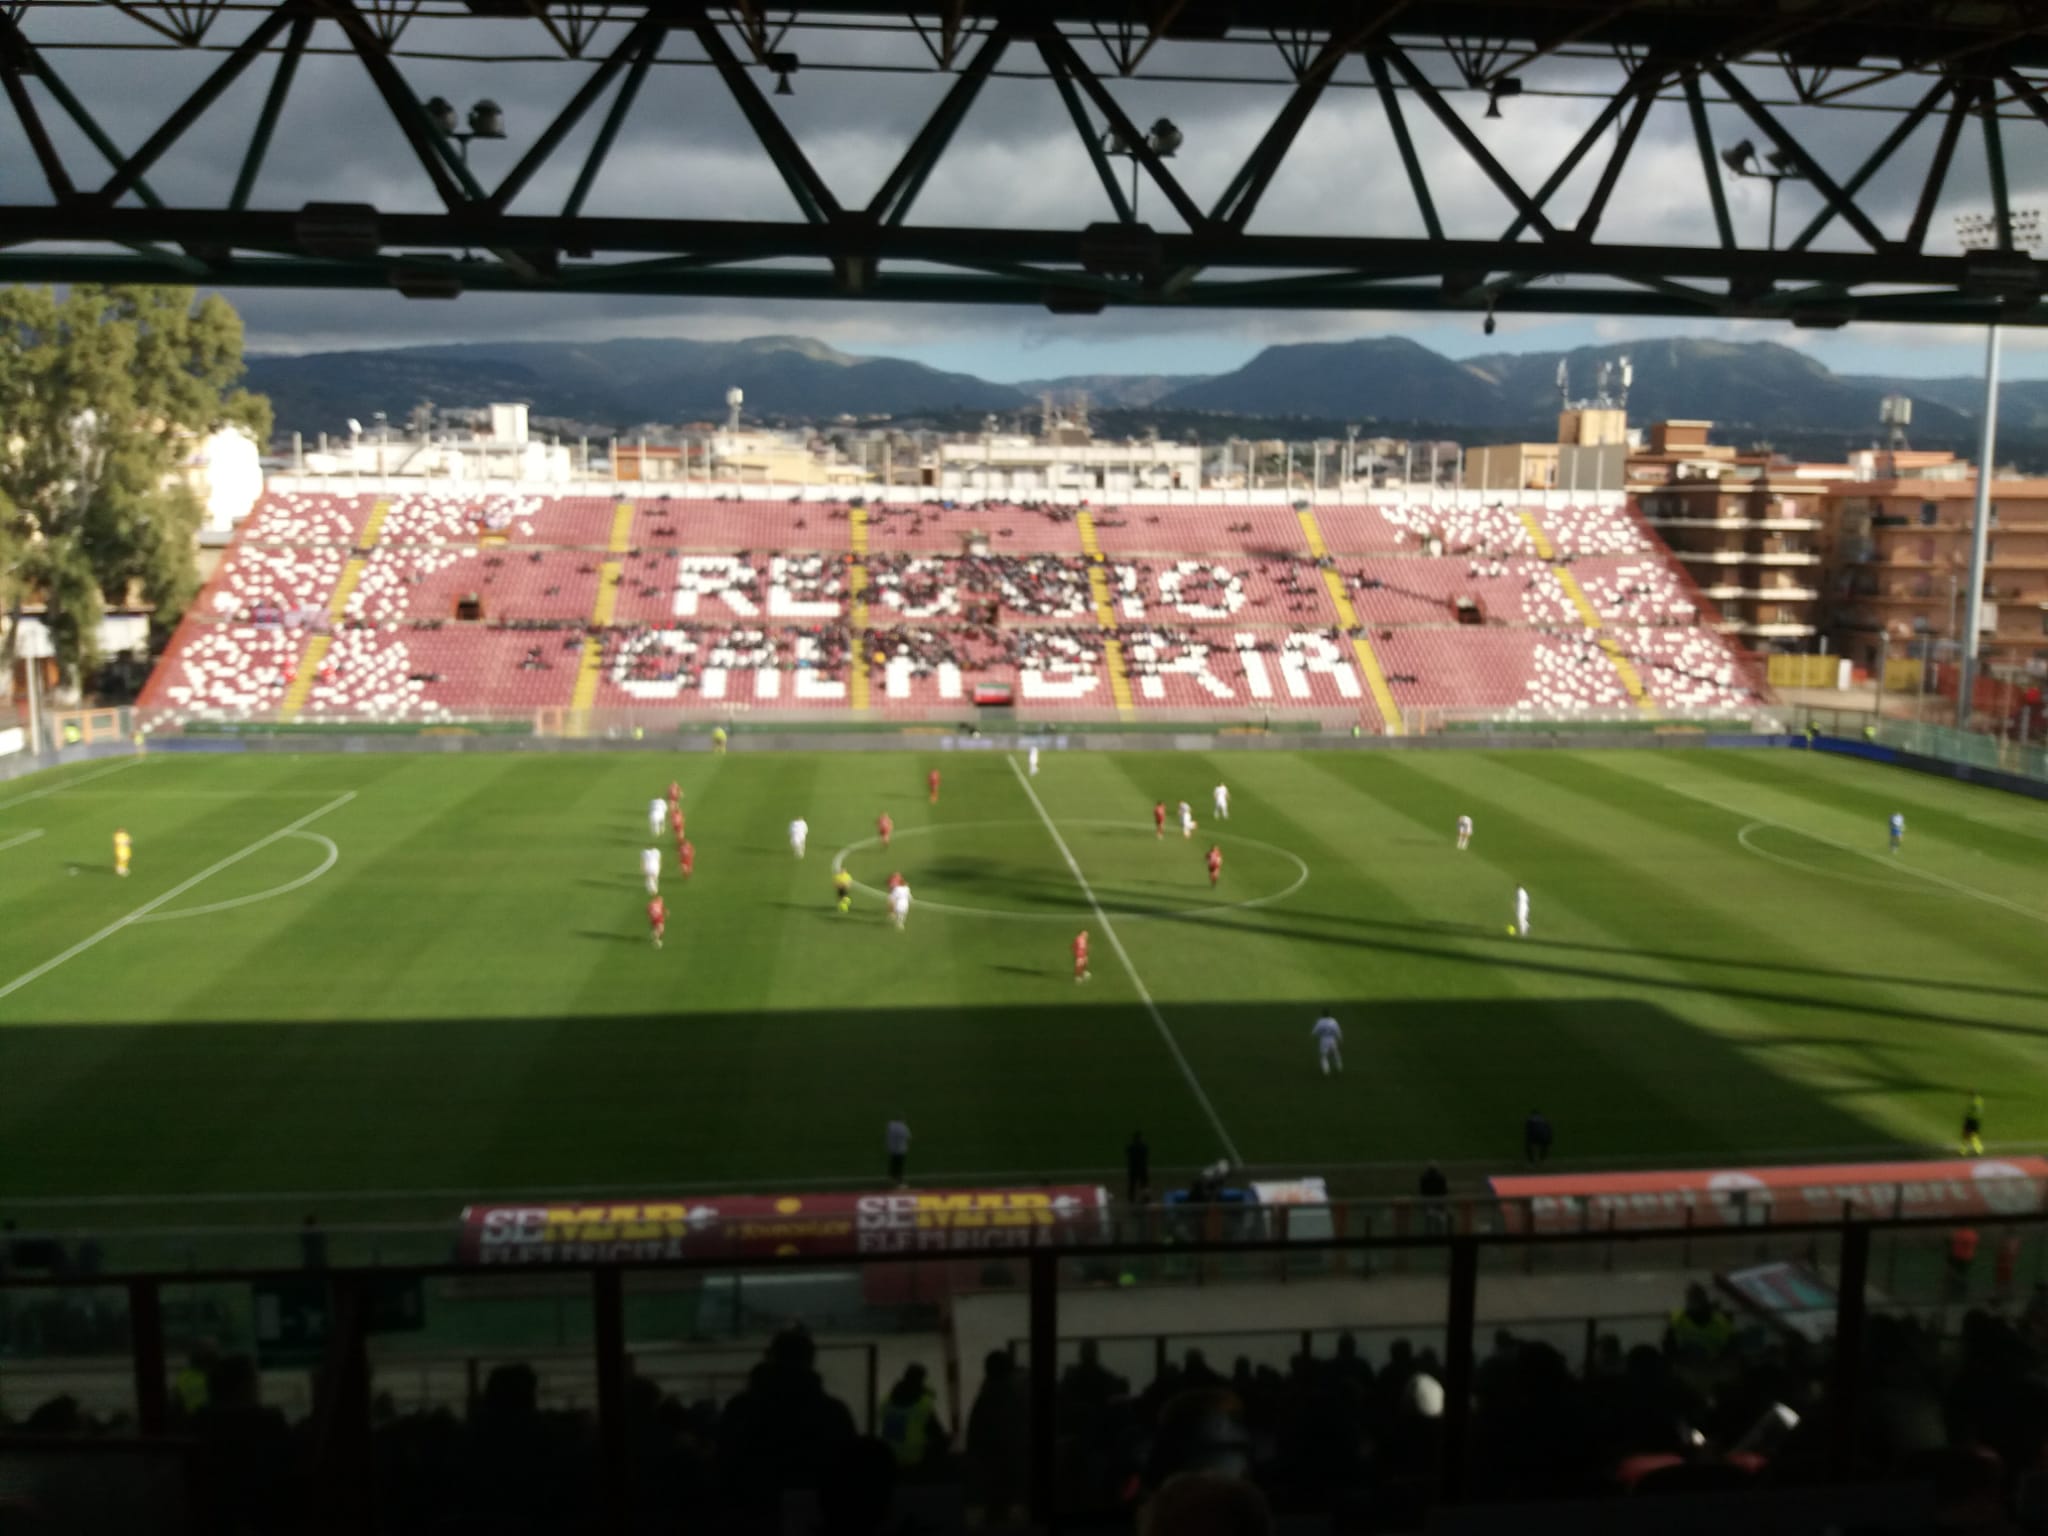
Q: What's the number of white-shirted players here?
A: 10